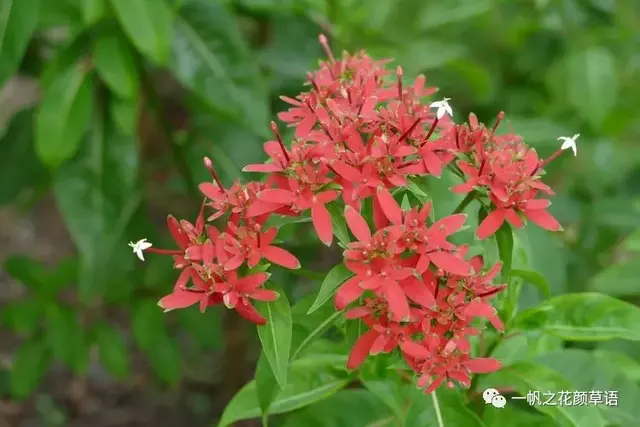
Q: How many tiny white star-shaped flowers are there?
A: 3